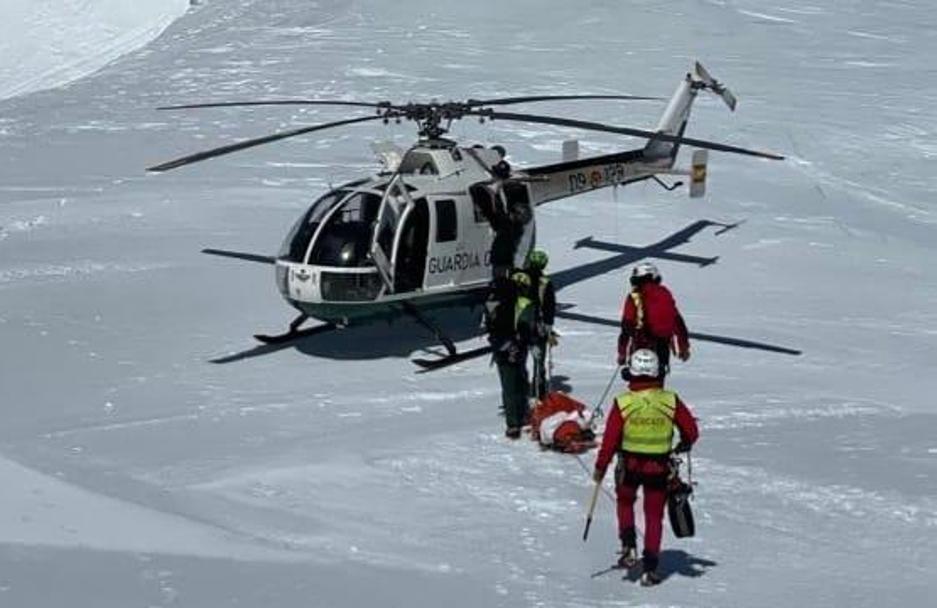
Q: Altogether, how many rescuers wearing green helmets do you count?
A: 2